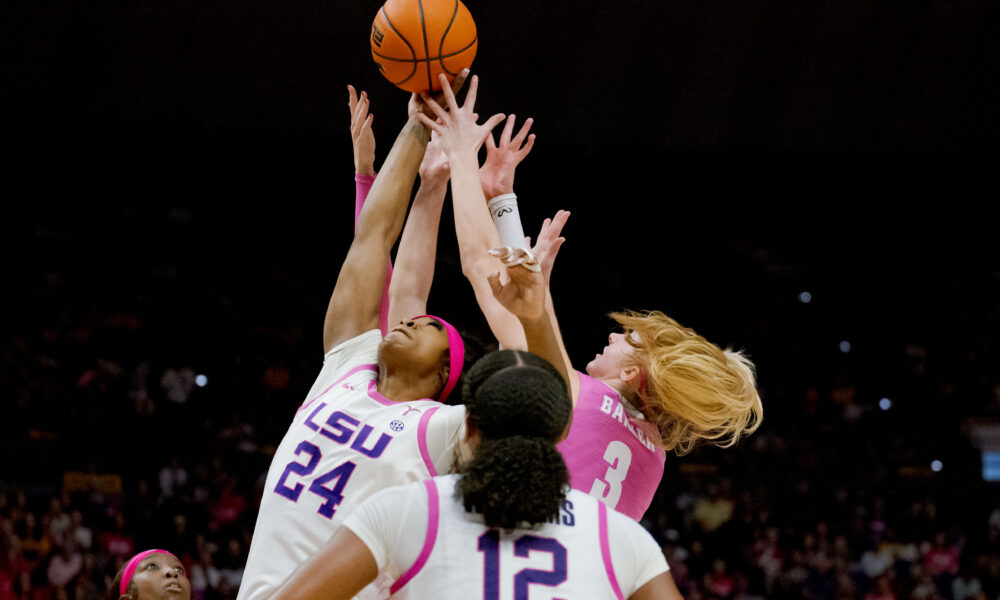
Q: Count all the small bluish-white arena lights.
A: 5